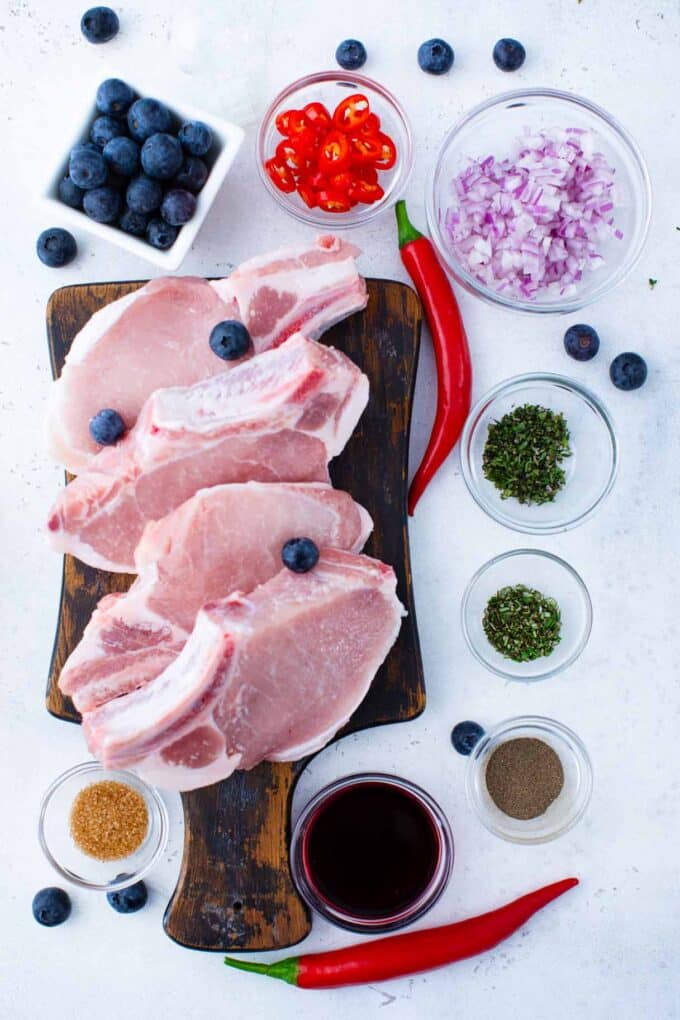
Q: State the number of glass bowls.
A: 7